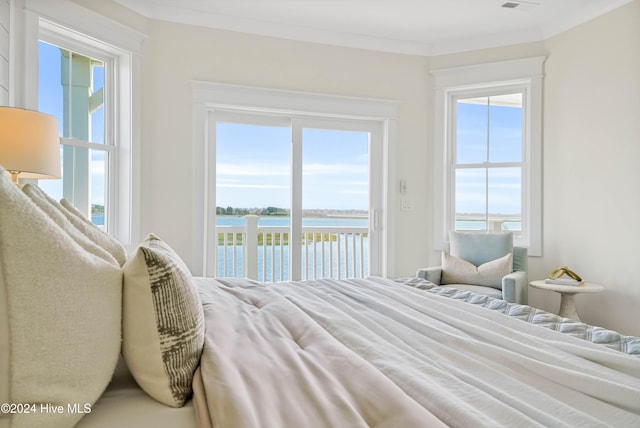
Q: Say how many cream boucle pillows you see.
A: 3